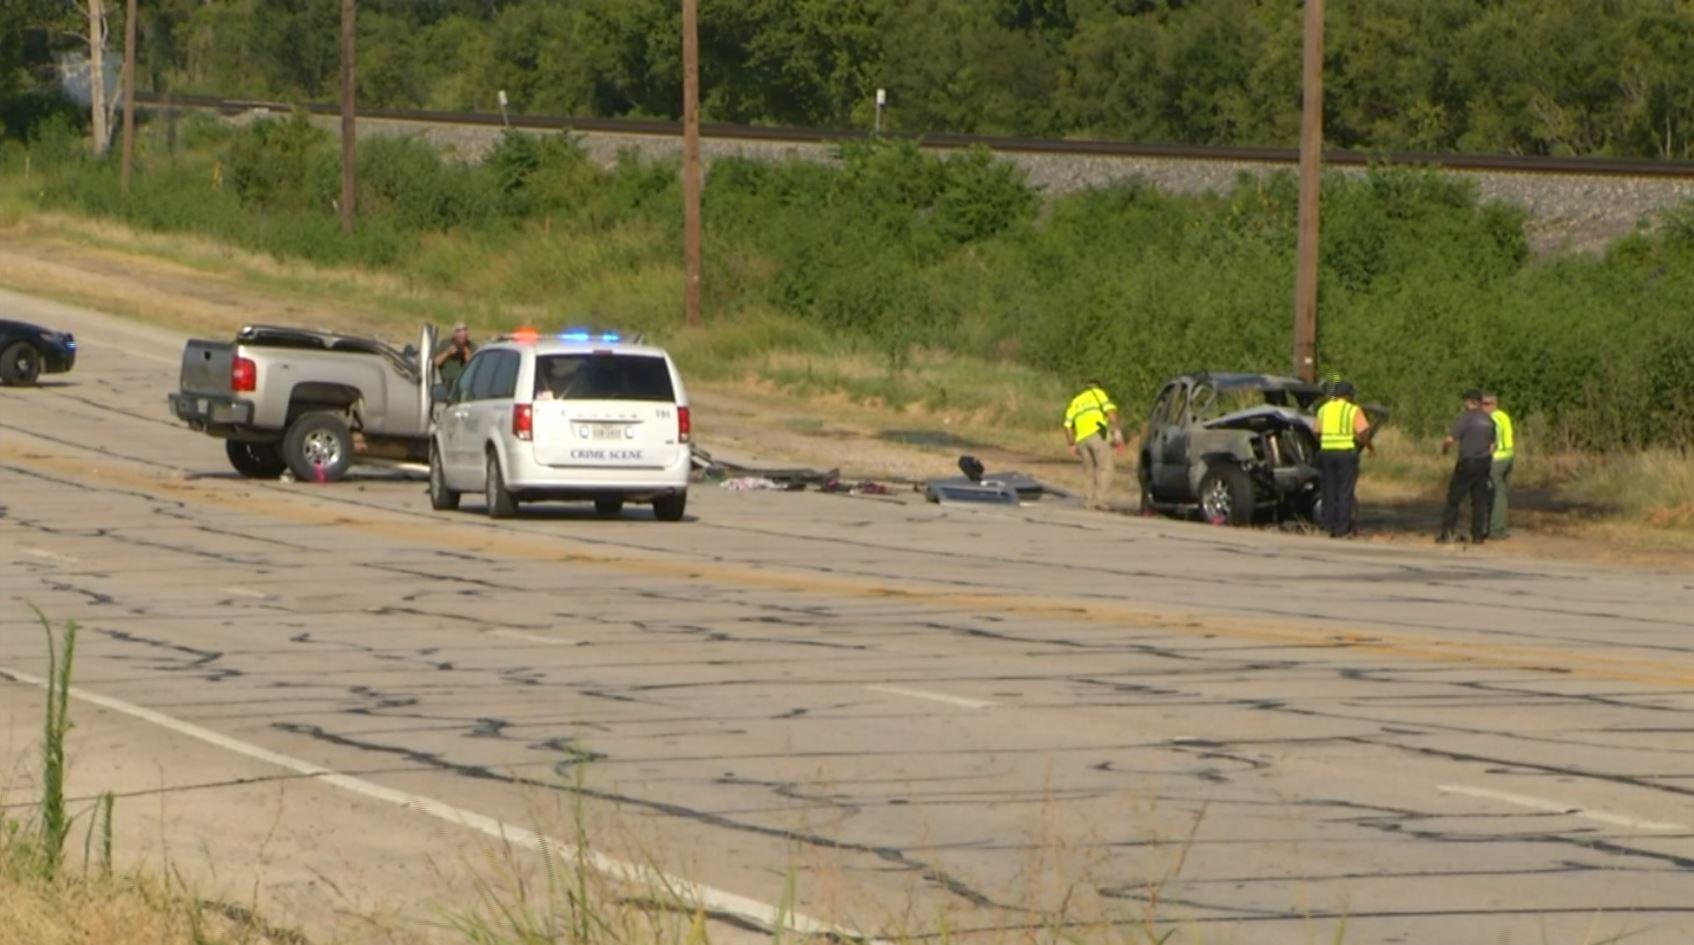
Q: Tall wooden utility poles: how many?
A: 4